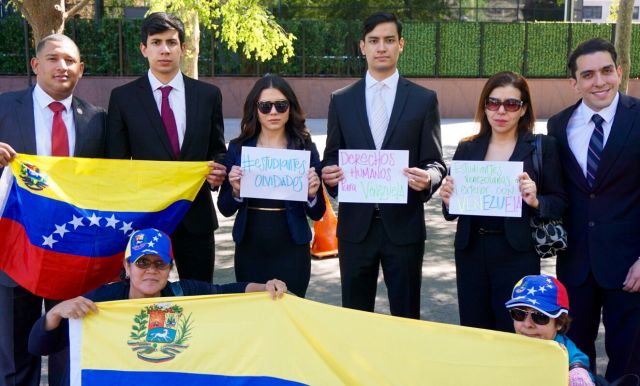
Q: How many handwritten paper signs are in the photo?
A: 3